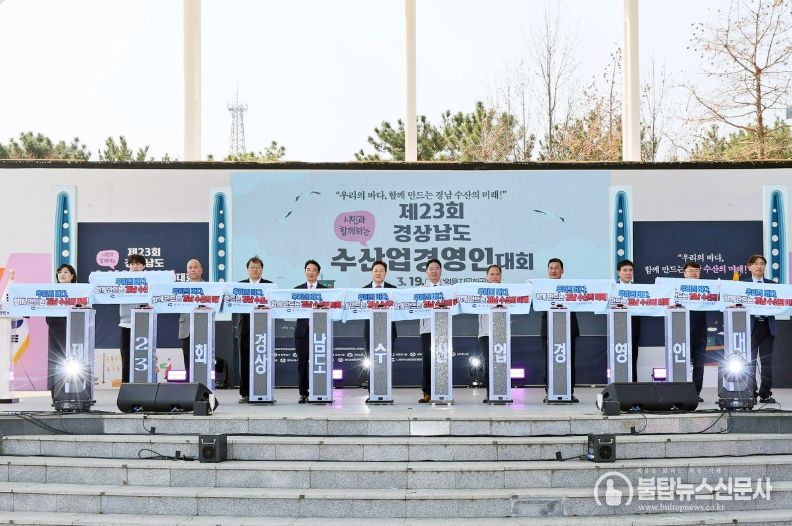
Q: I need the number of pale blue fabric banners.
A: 12